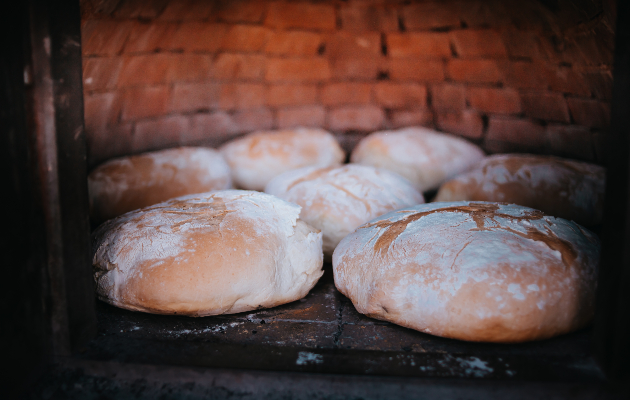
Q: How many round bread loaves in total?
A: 7